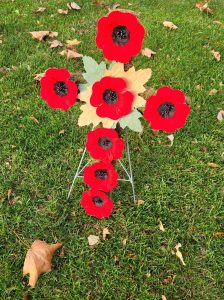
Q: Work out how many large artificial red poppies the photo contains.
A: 7